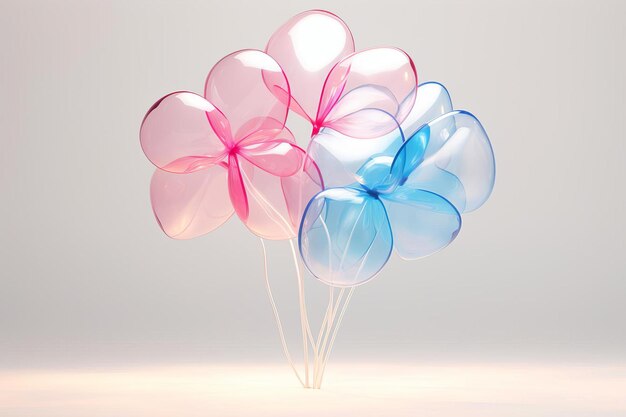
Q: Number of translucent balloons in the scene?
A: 11